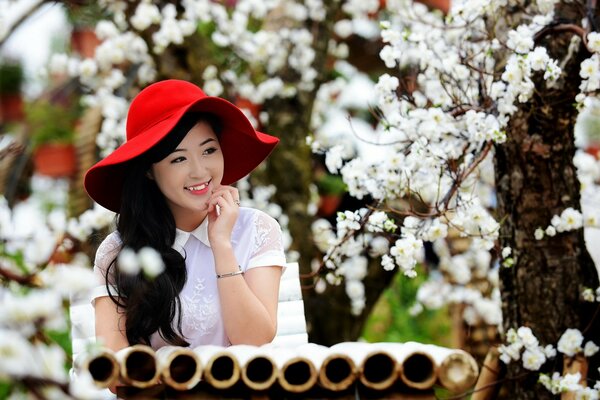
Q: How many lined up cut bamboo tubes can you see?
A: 10